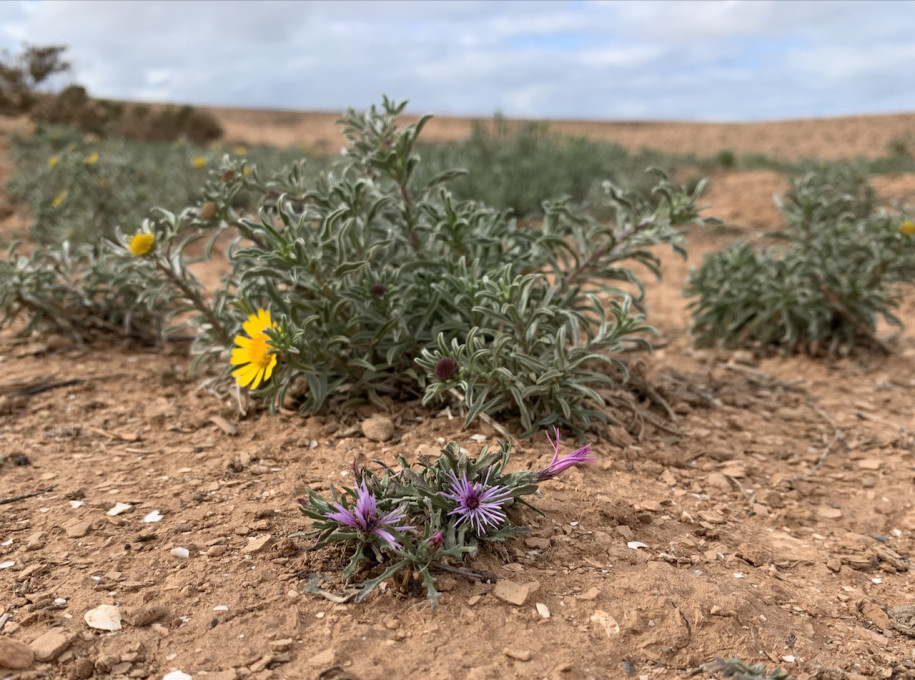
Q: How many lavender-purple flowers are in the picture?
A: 3